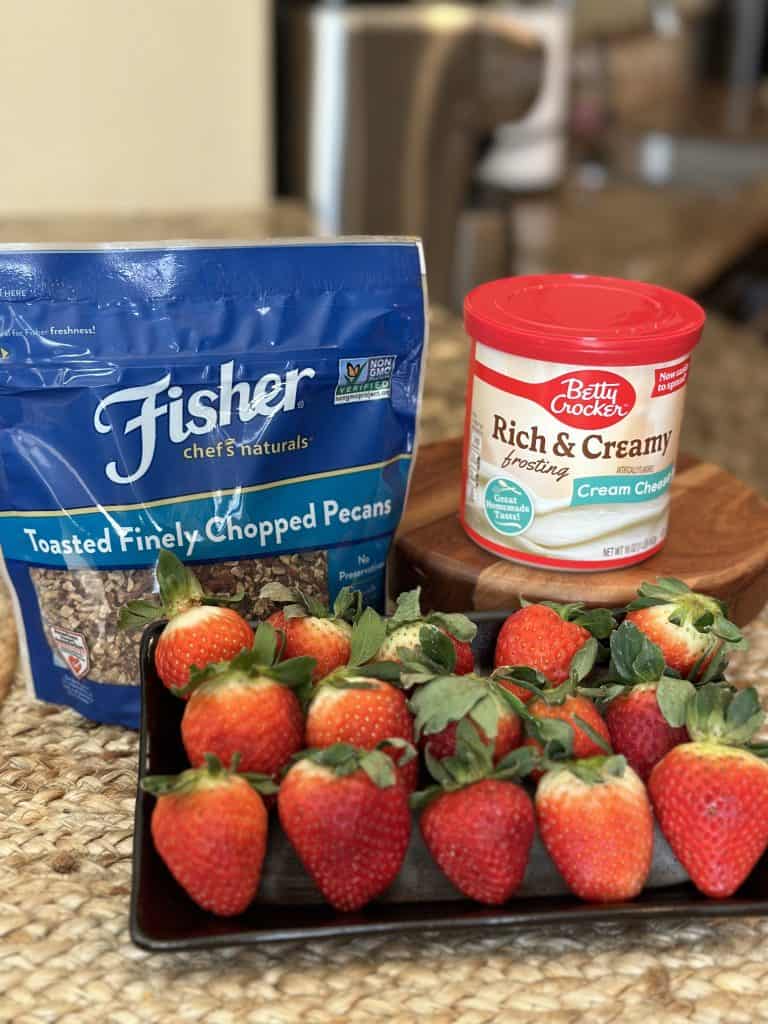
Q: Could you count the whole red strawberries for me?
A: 15